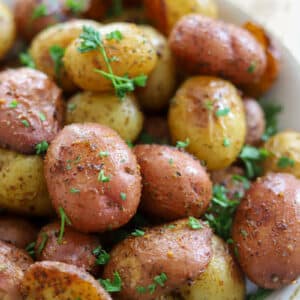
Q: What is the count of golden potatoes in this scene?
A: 10